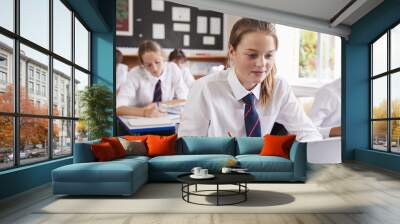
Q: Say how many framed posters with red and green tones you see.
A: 1